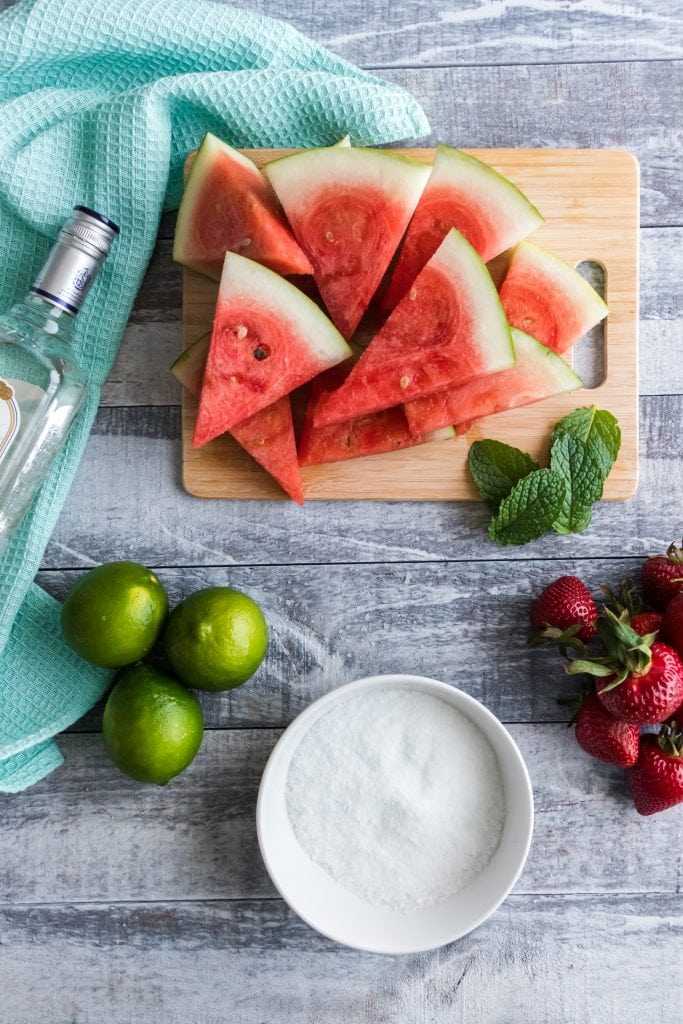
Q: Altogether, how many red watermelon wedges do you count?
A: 9